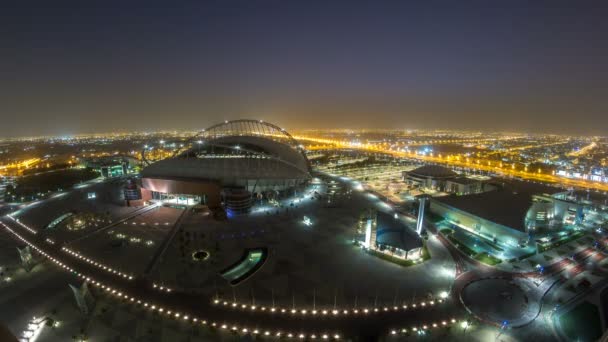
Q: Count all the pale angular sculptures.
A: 2